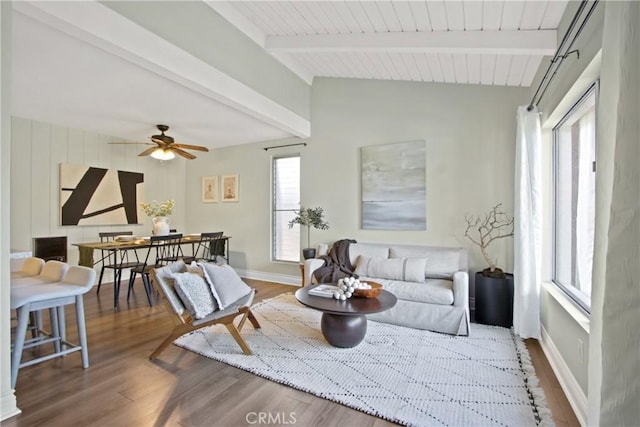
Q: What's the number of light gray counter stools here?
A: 3